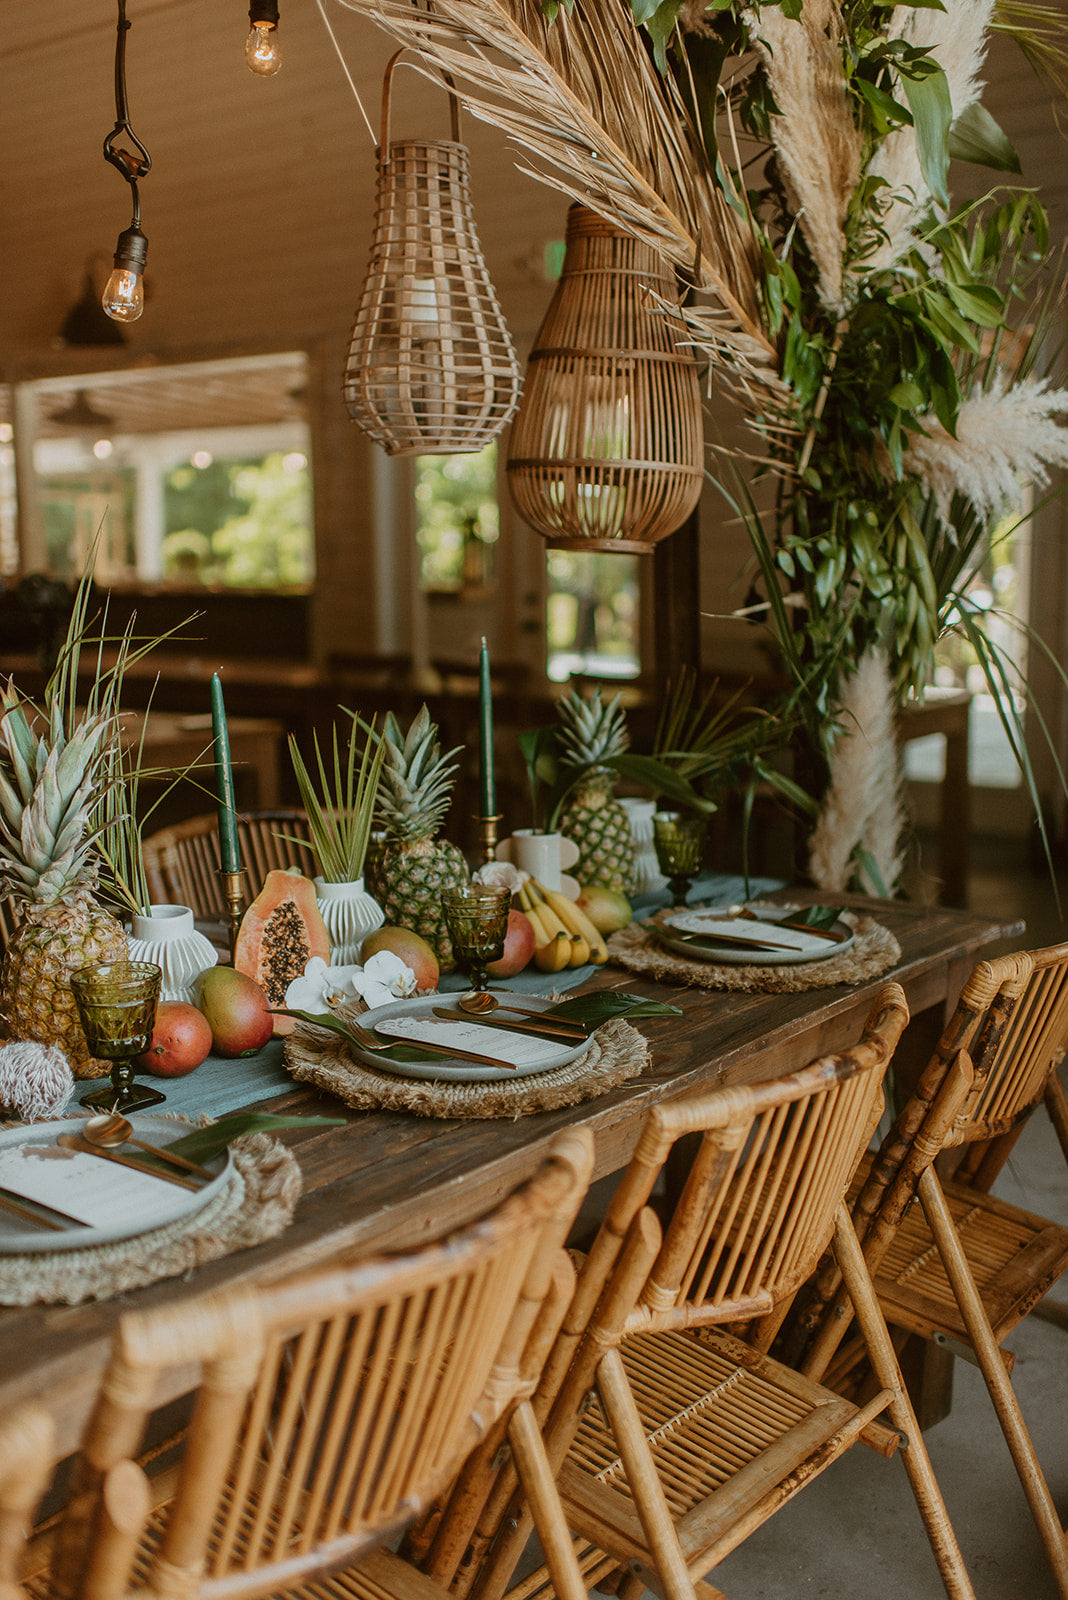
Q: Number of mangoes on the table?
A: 5